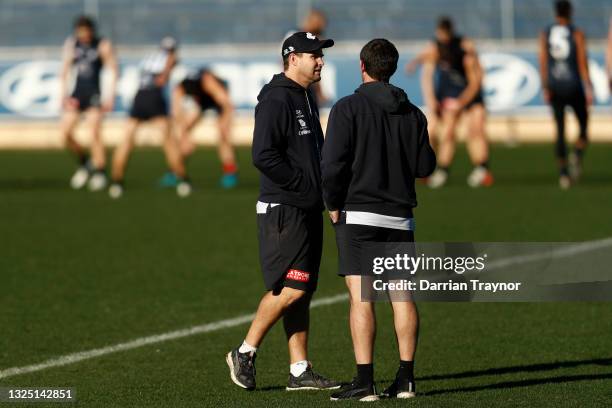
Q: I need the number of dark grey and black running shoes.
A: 4